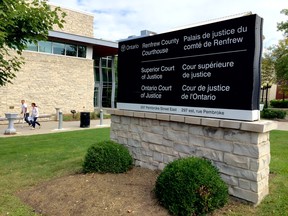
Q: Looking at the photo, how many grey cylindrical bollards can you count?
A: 2